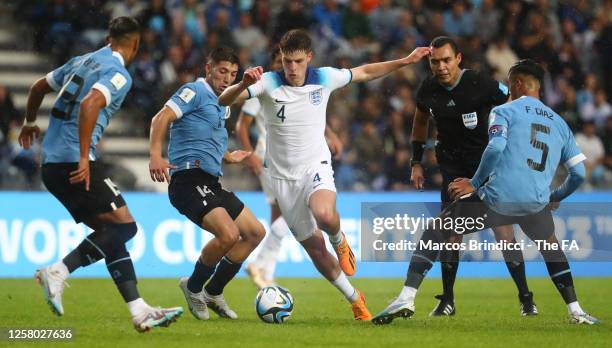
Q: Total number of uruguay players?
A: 3